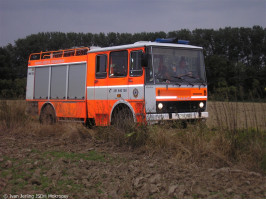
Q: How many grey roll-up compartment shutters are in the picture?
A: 3